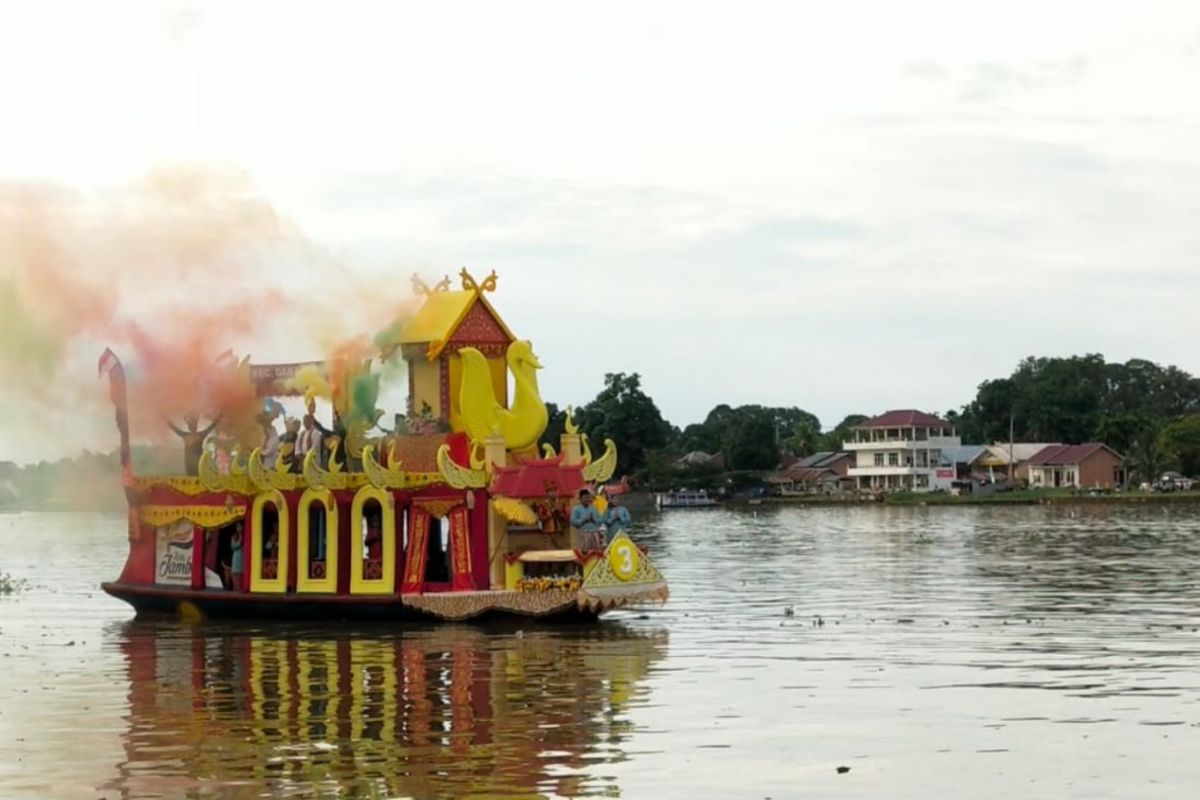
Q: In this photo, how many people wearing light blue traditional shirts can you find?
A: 2